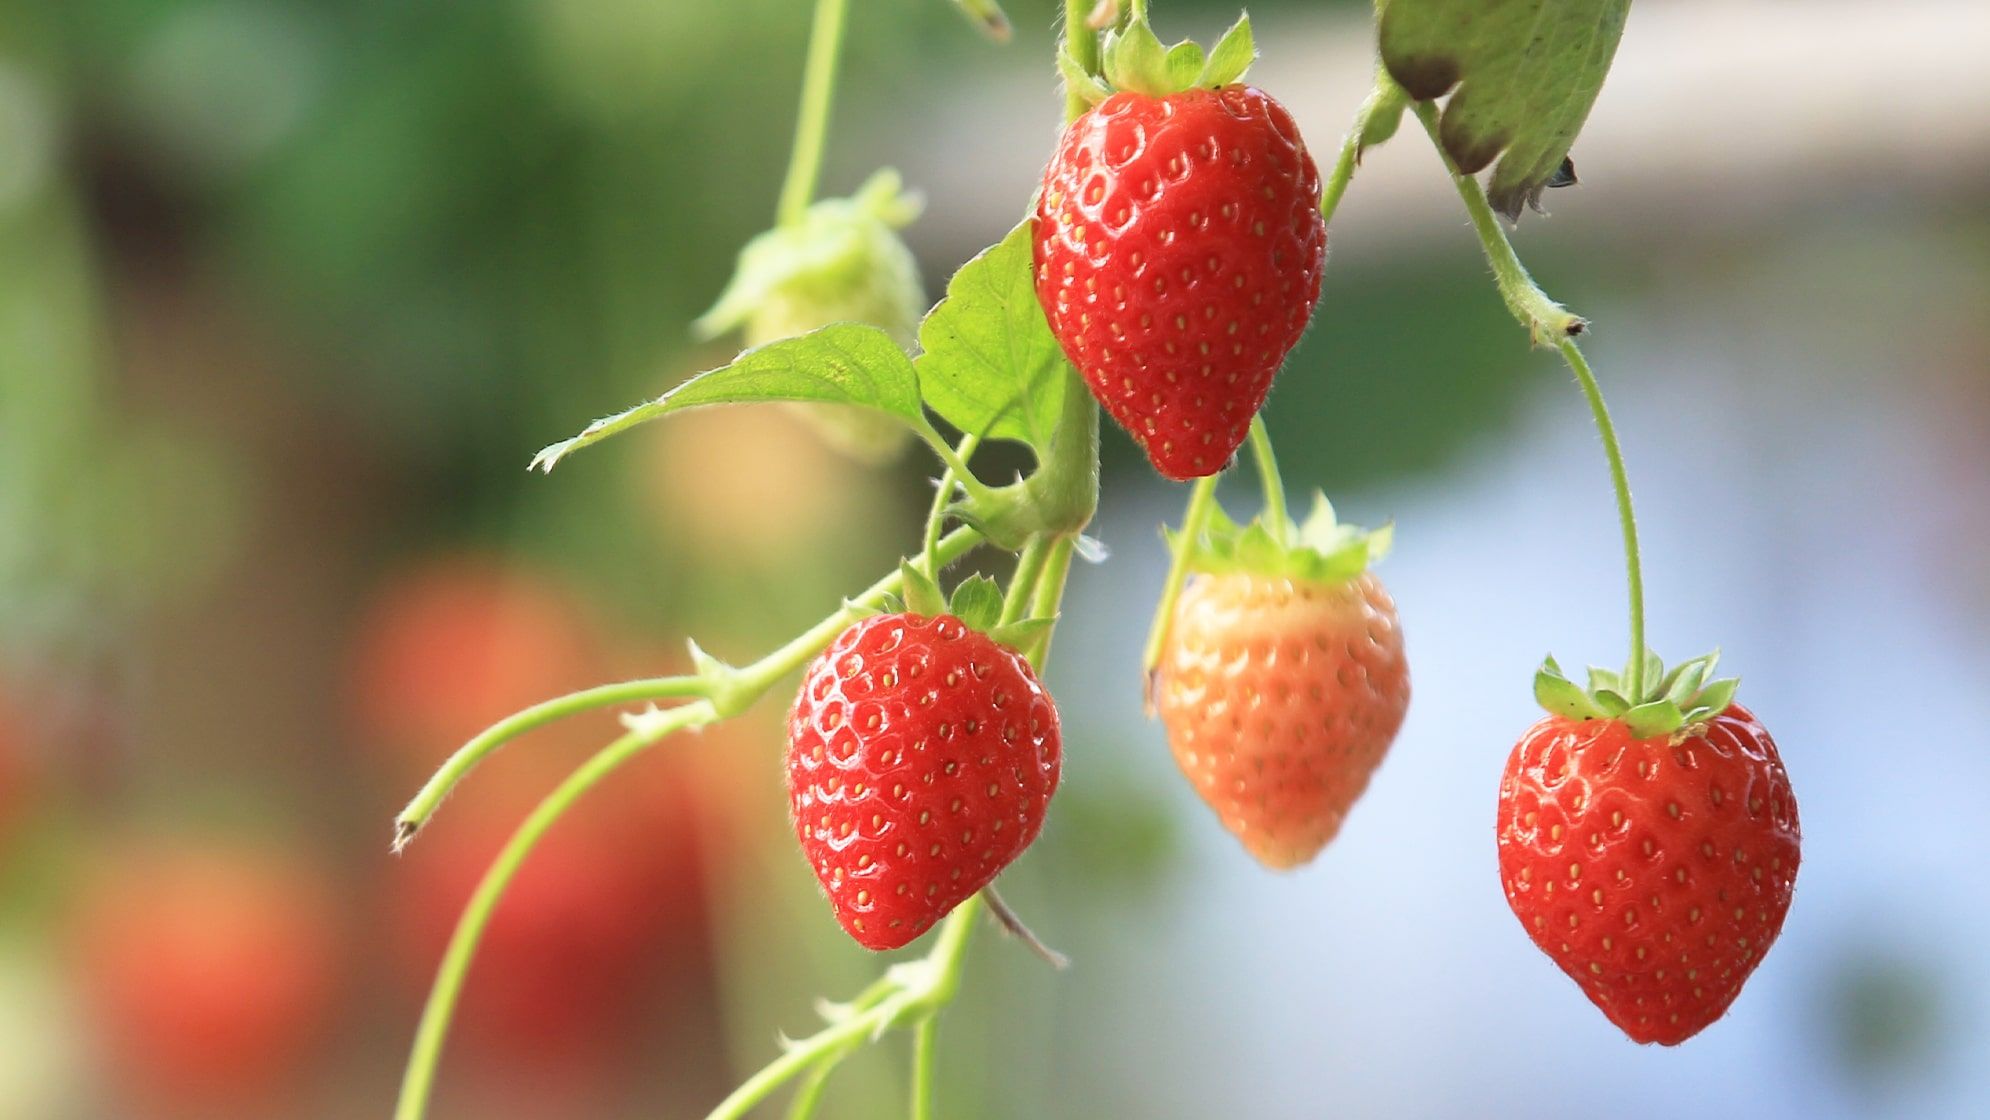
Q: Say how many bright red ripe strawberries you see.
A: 3